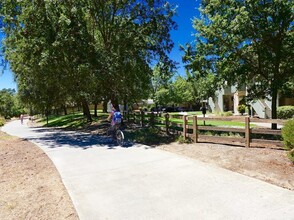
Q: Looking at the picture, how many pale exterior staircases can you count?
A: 2